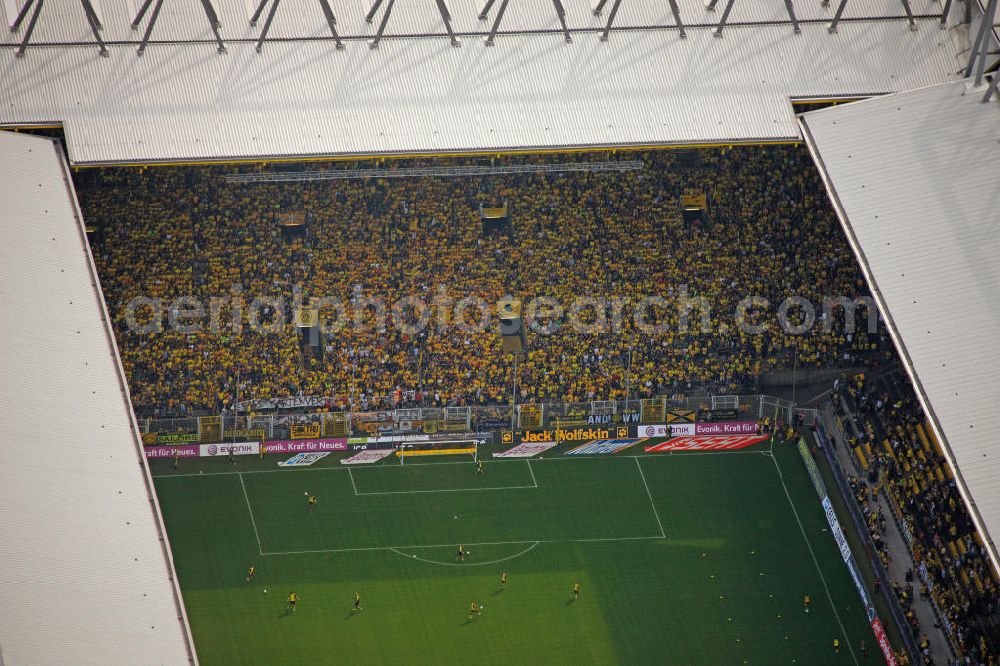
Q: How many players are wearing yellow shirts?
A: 11